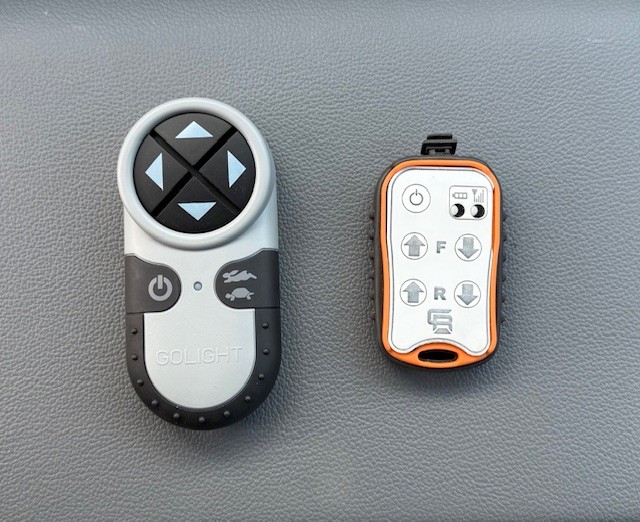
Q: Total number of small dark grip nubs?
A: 11